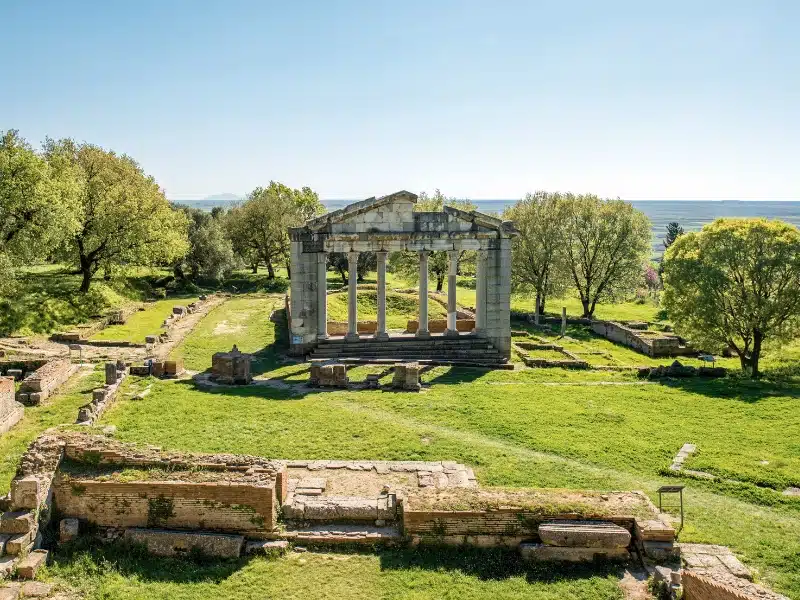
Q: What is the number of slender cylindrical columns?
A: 6